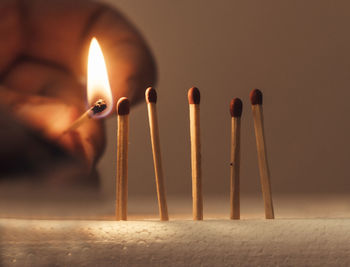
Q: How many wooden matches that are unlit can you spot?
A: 5